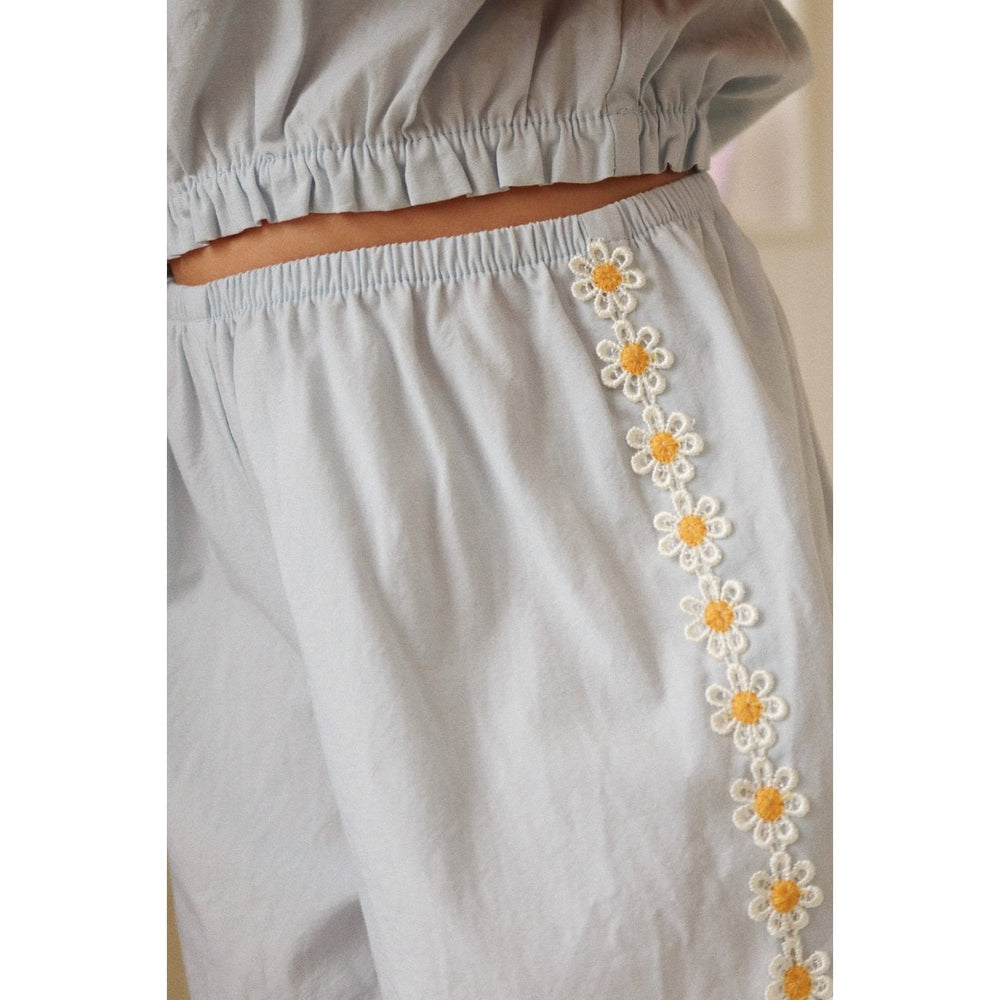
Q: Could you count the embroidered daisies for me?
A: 9